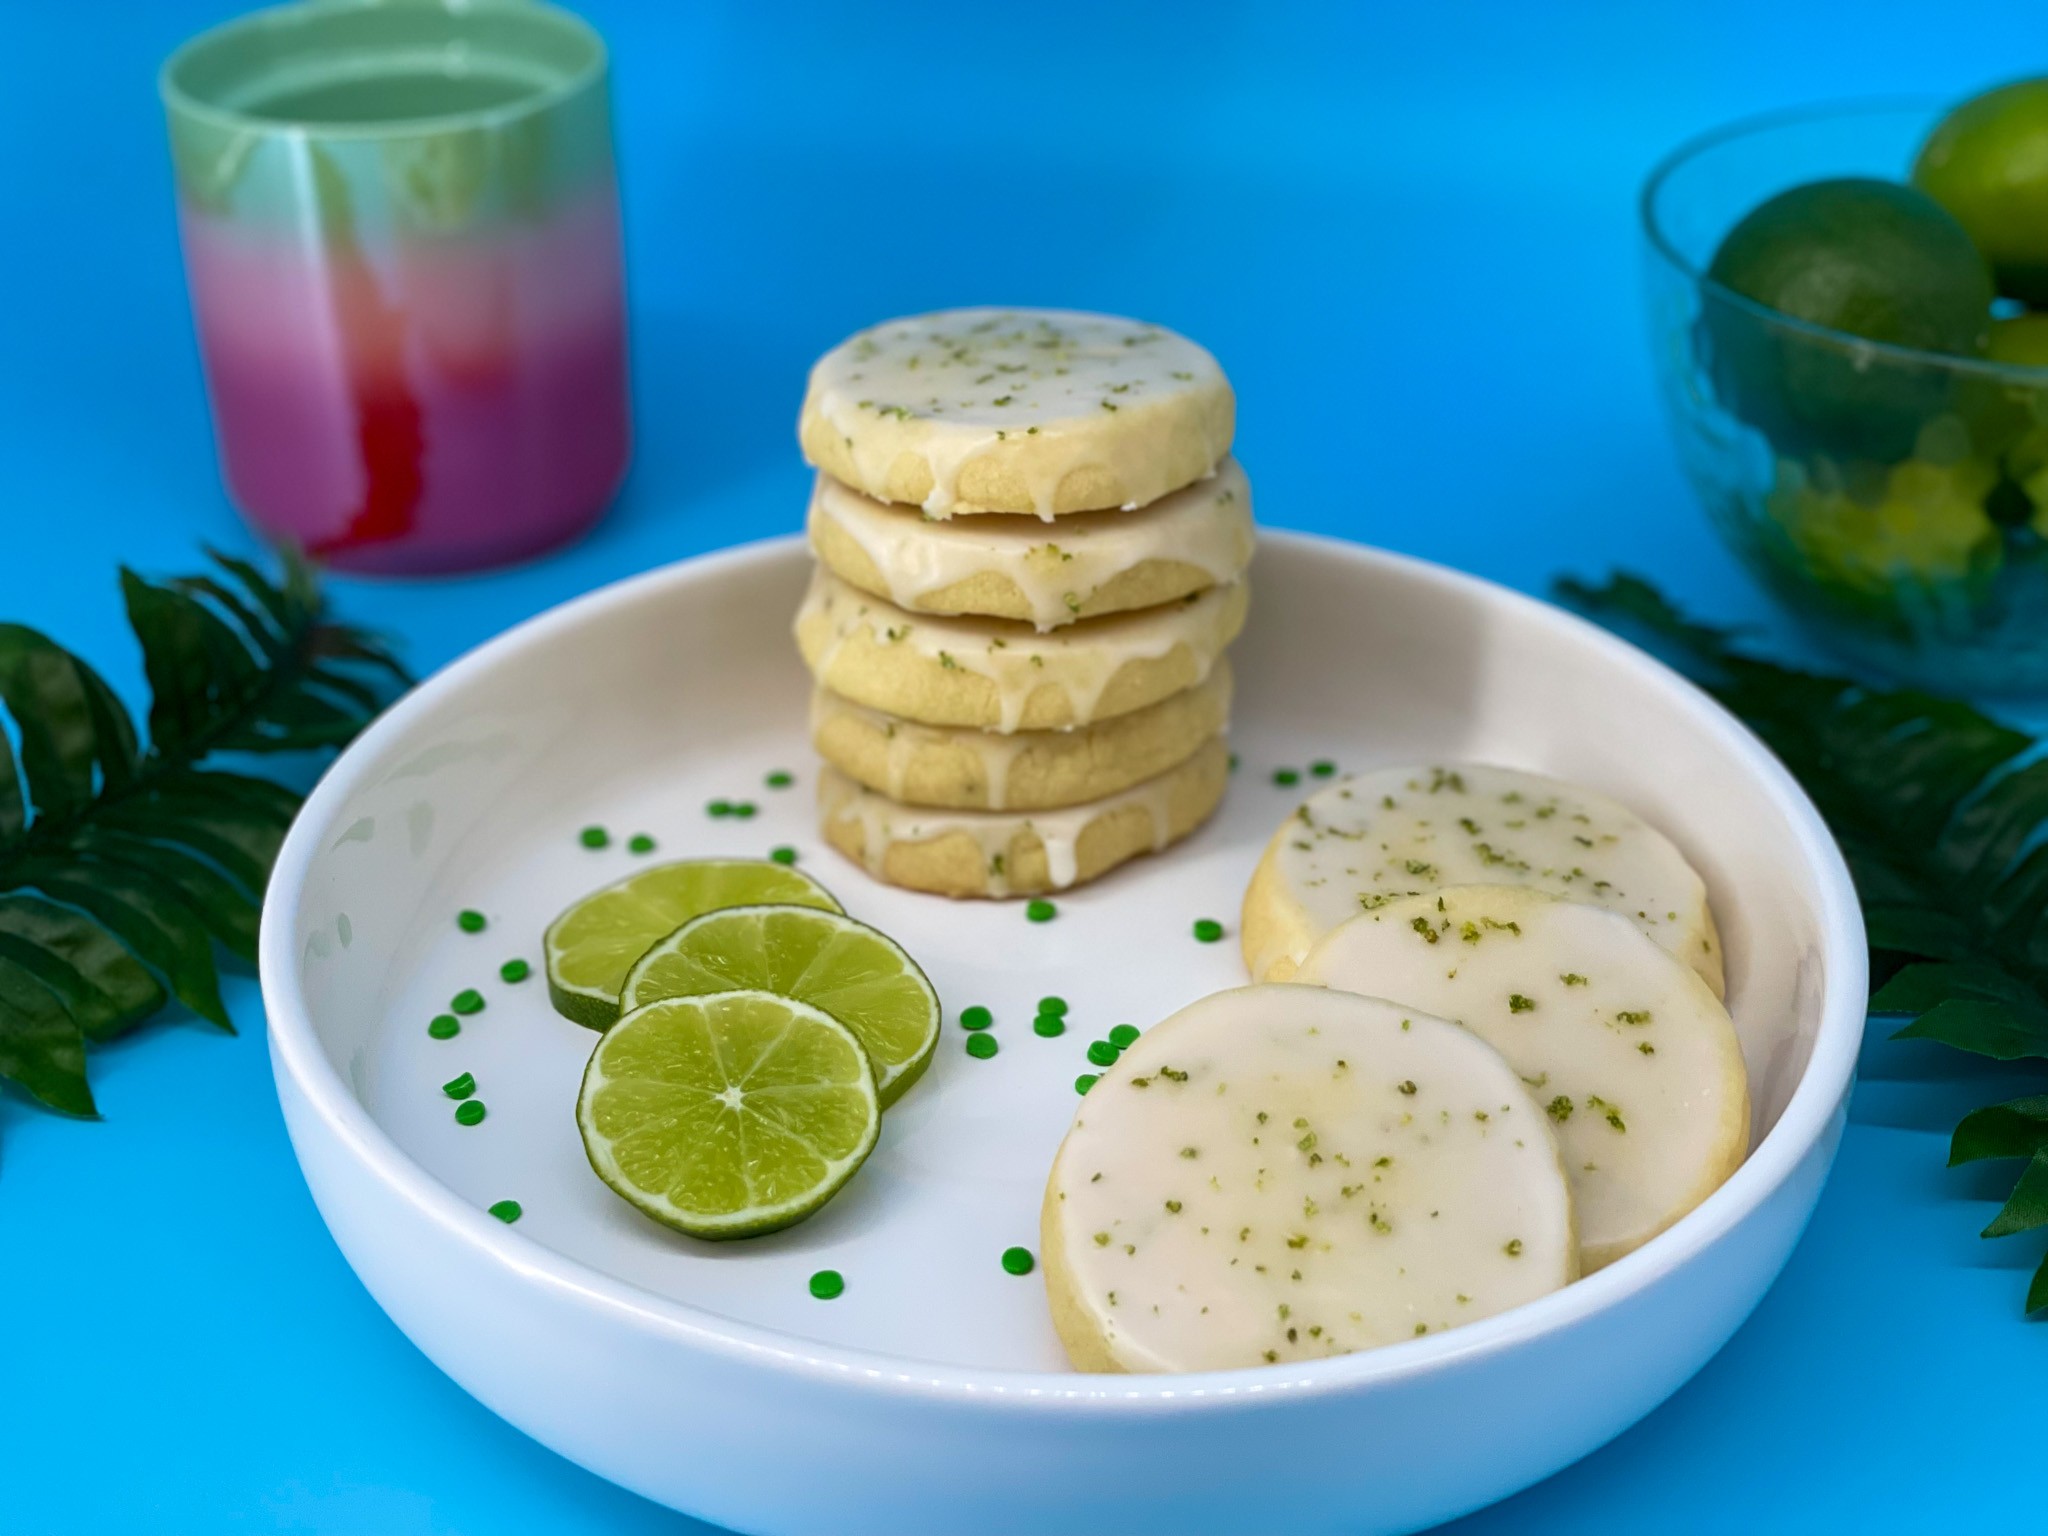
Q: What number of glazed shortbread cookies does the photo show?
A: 8